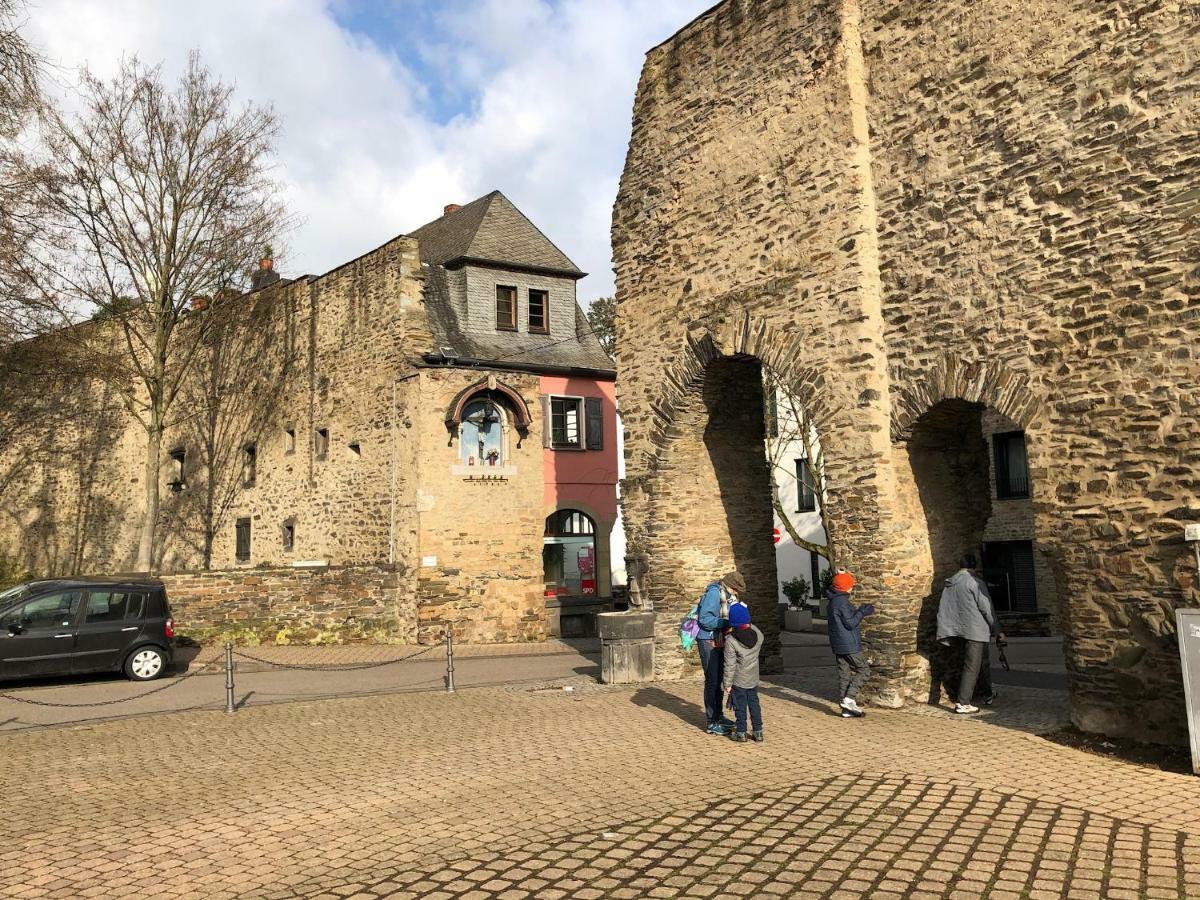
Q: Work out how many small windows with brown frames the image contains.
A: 2